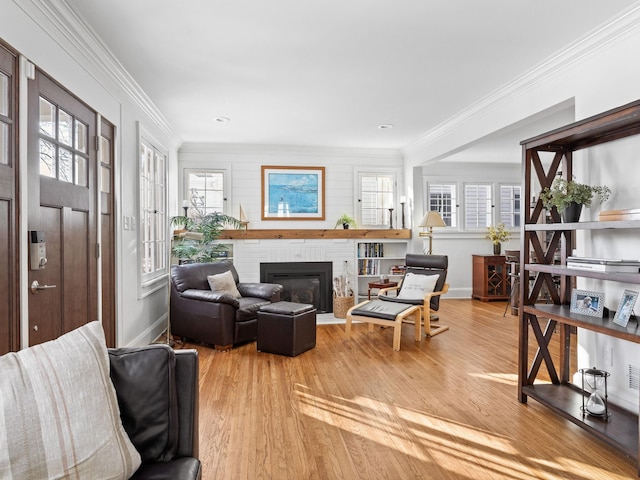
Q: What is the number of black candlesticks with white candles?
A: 3